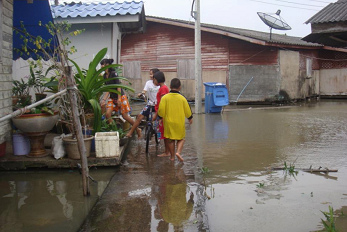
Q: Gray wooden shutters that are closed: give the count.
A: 2